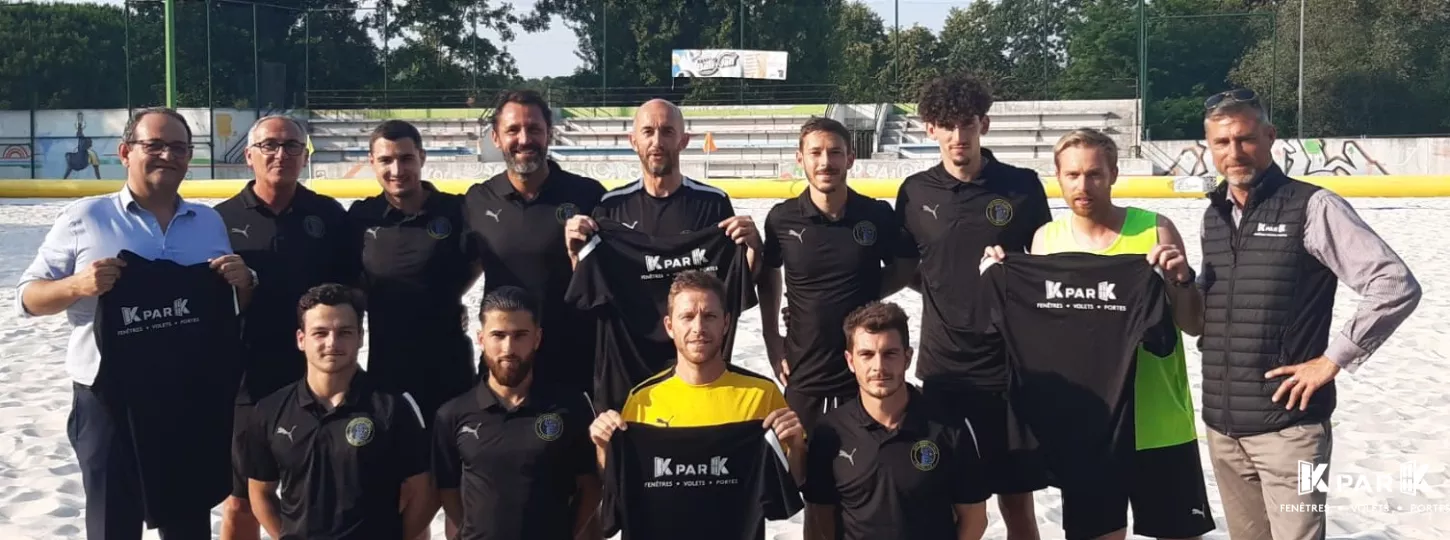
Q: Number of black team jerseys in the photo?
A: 13